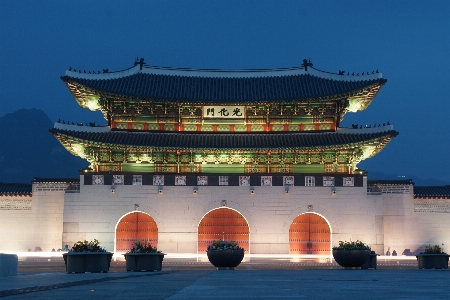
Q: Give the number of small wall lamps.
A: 6